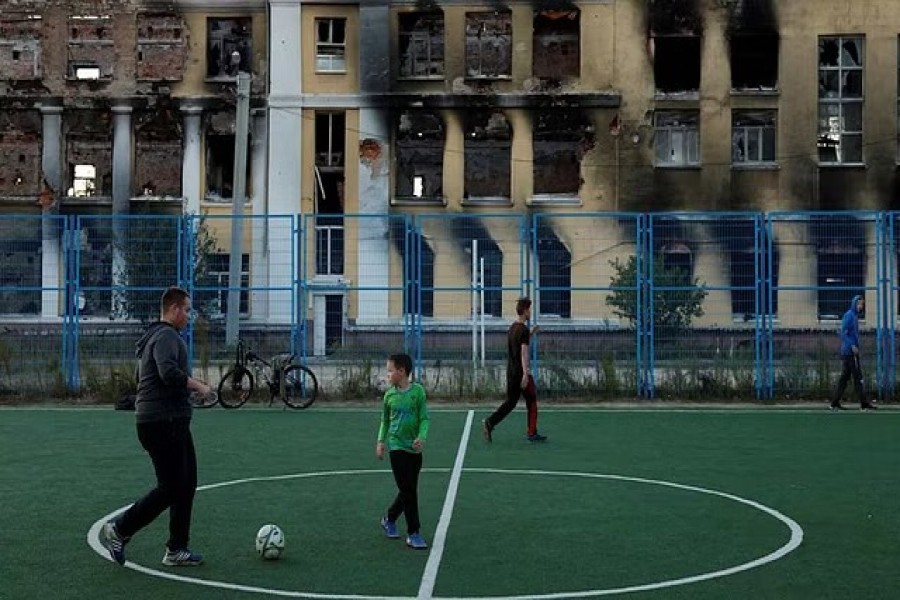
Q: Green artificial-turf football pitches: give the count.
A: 1